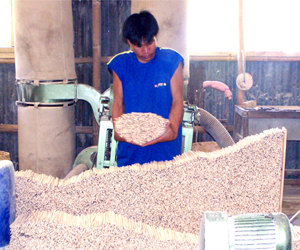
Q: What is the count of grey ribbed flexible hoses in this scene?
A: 1